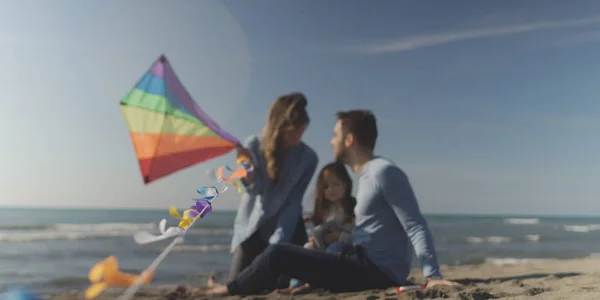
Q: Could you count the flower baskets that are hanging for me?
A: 0